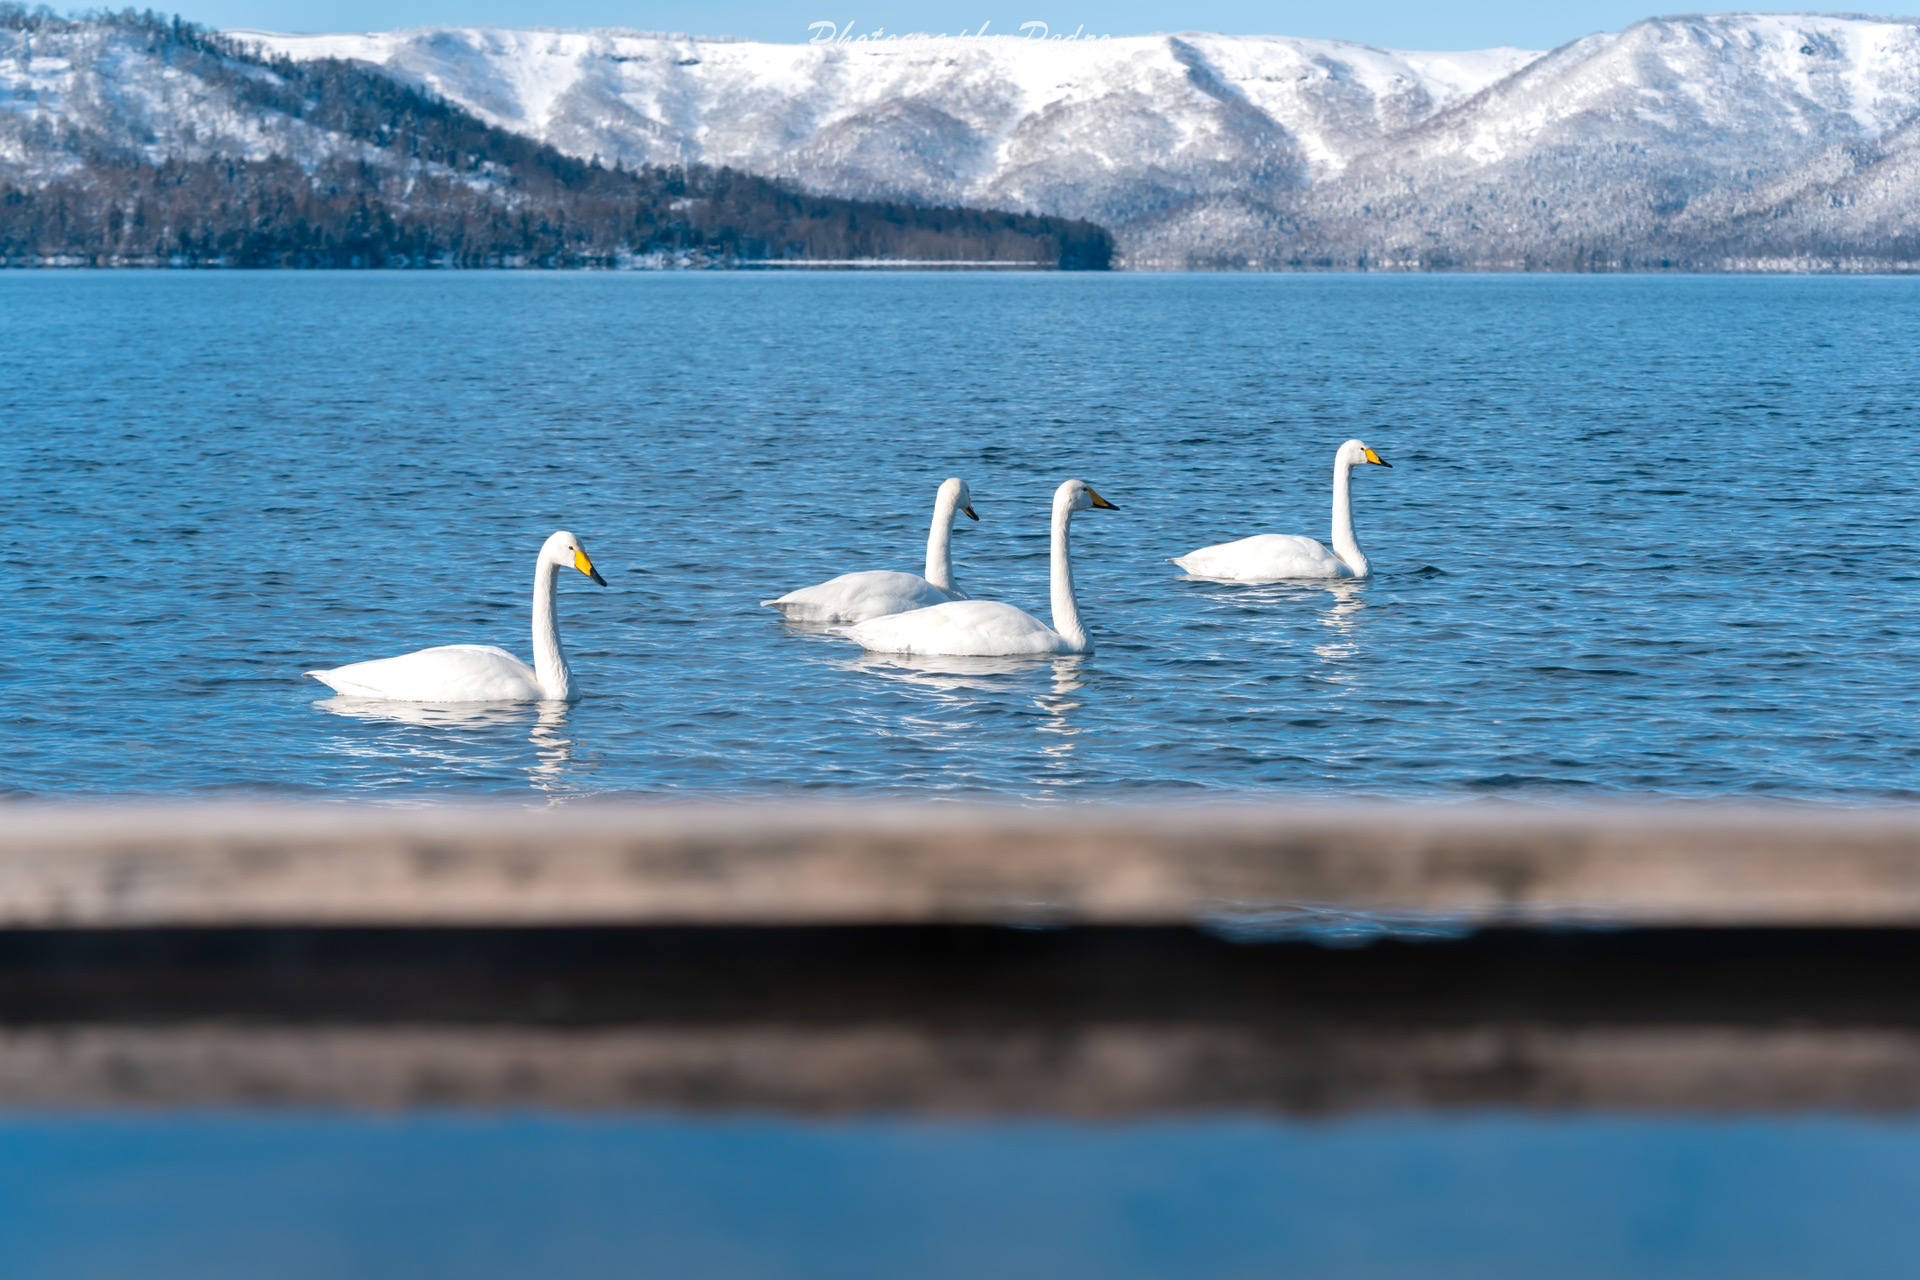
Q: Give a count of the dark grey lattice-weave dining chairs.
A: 0